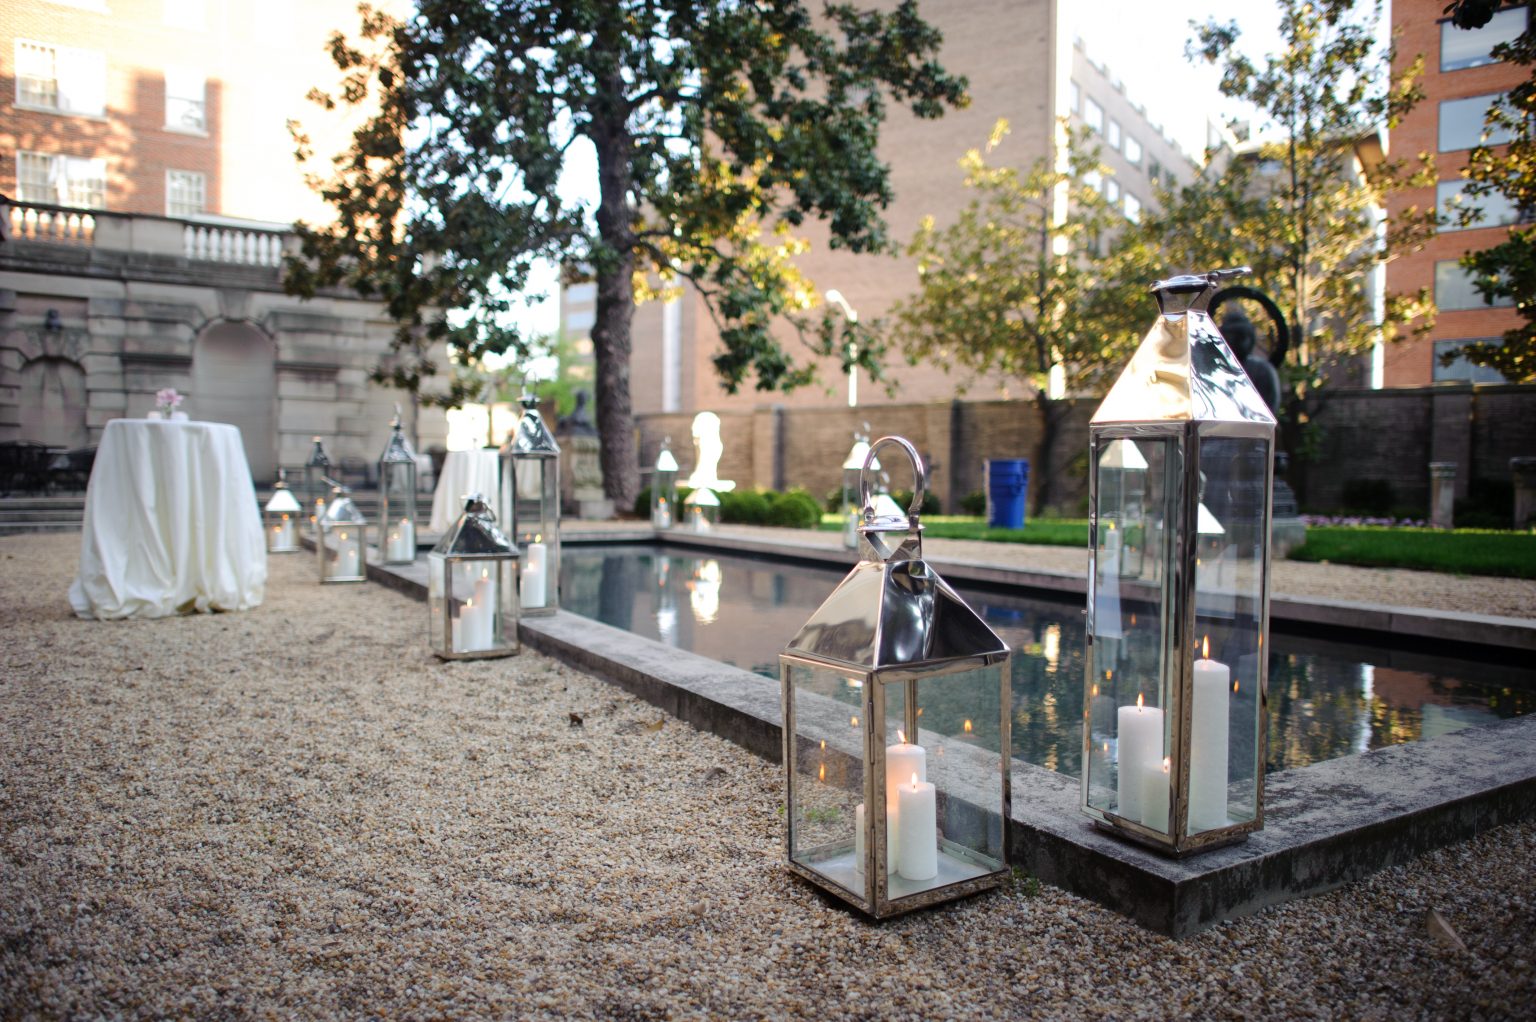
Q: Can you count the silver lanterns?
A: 14